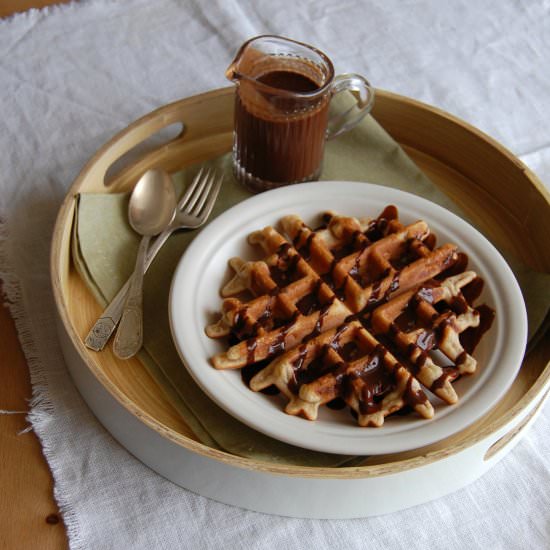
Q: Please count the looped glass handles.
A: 1